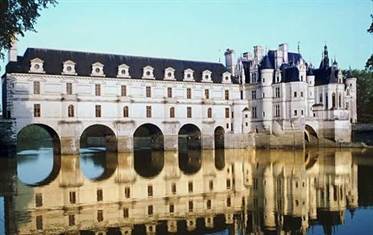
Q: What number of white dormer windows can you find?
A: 9